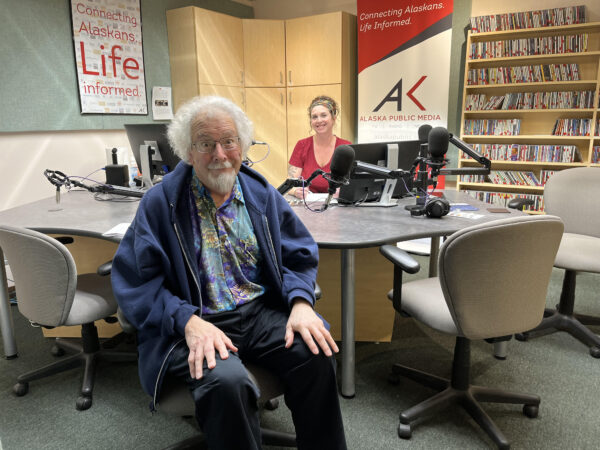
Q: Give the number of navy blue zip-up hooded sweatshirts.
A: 1